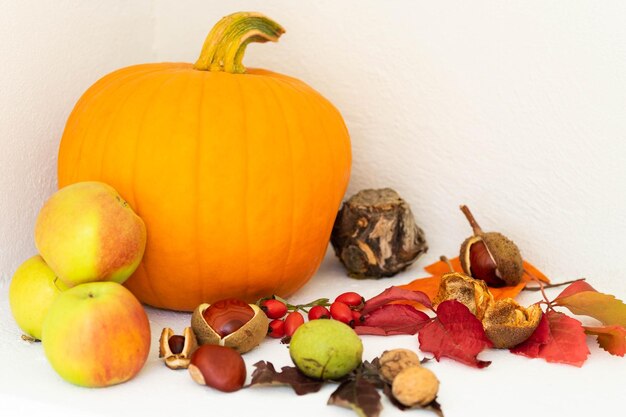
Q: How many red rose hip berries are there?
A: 7